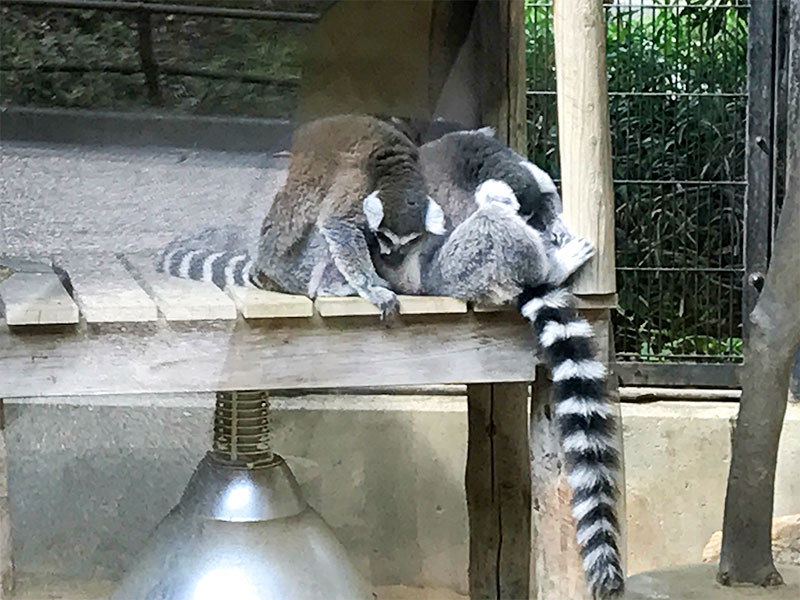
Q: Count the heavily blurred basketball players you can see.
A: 0